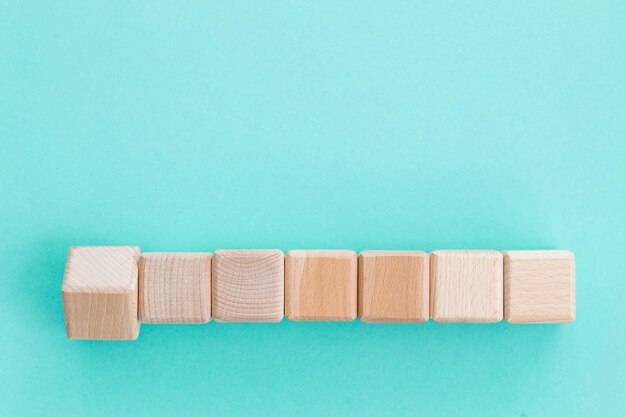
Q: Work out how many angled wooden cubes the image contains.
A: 1